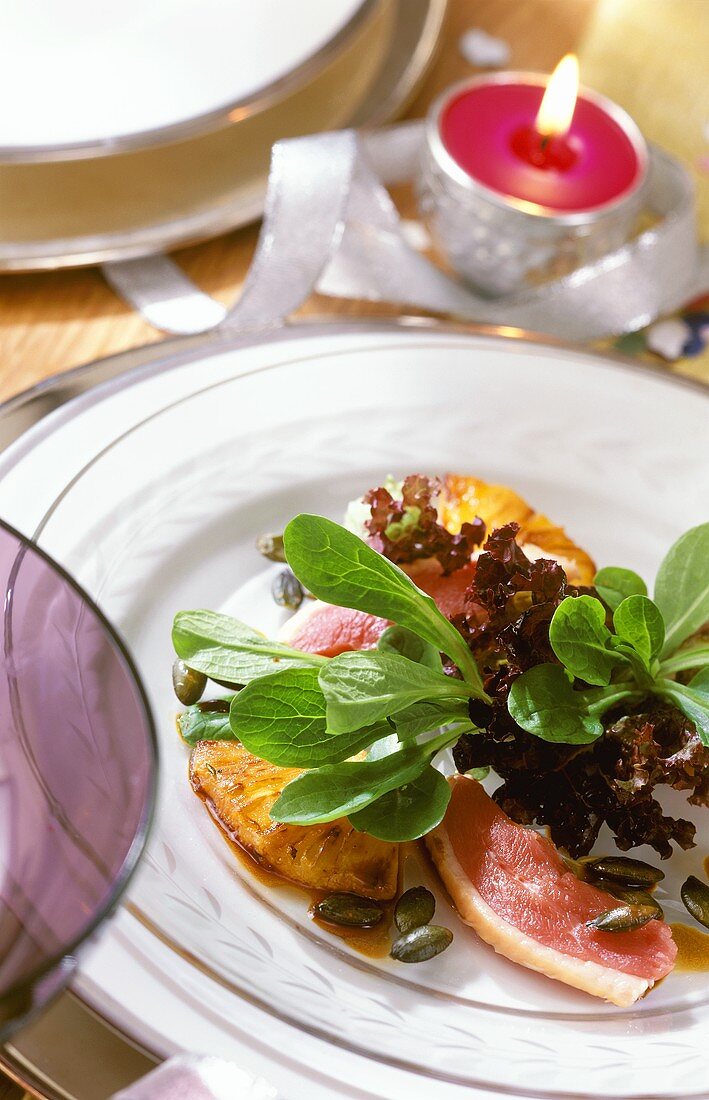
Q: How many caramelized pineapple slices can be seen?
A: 2